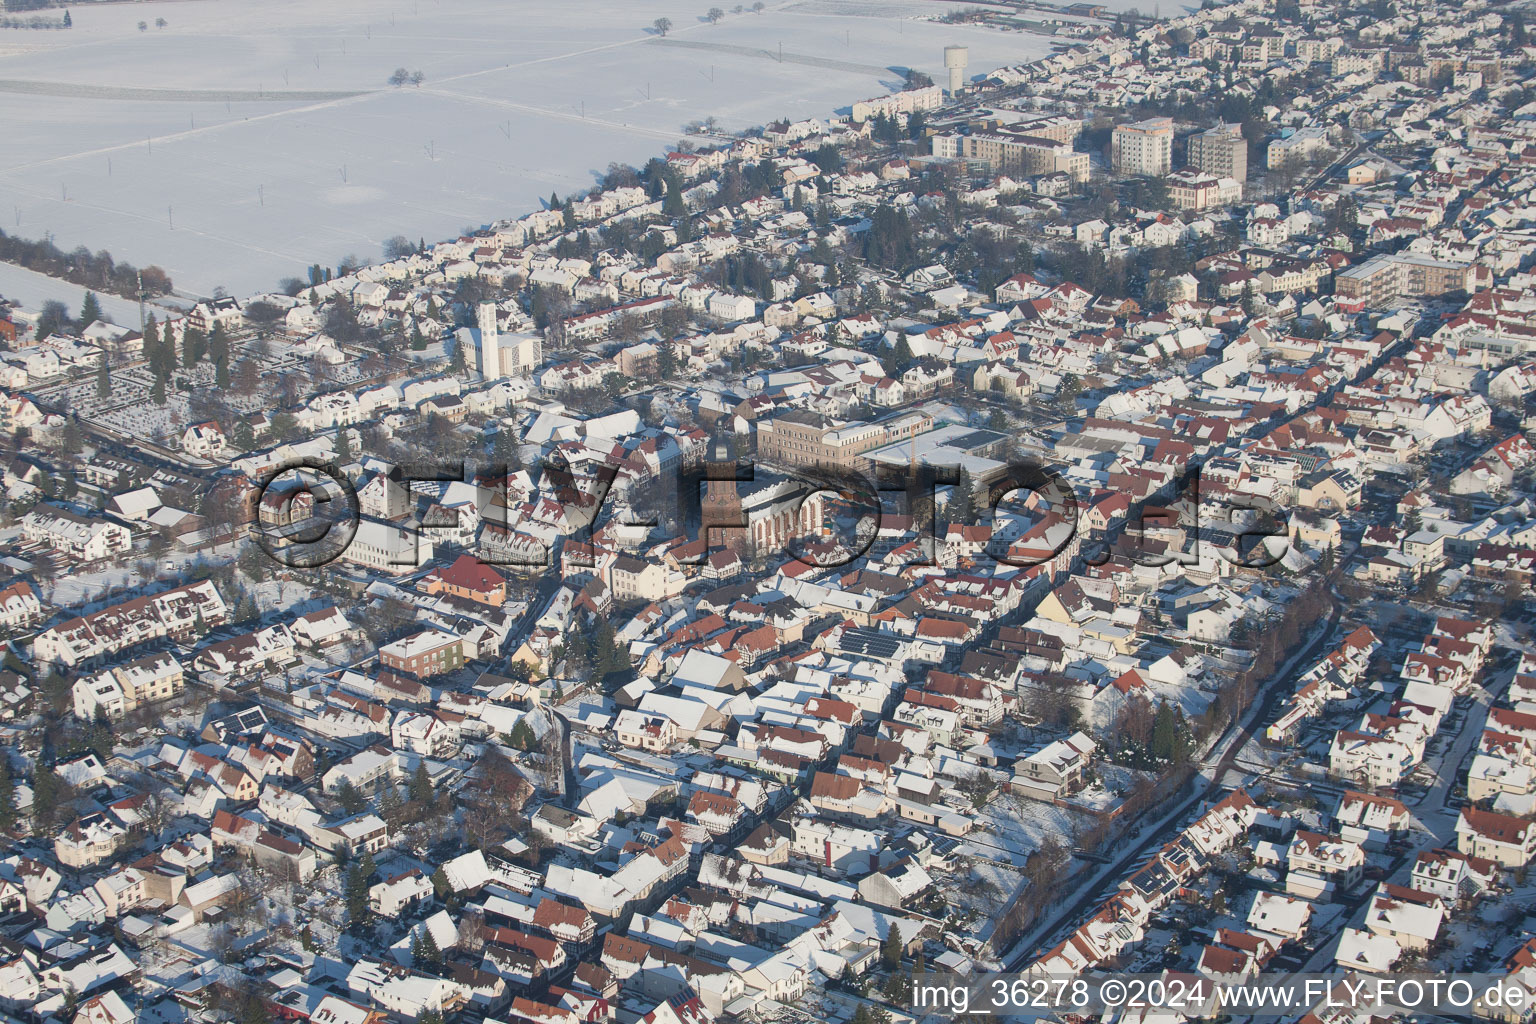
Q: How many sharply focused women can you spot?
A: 0